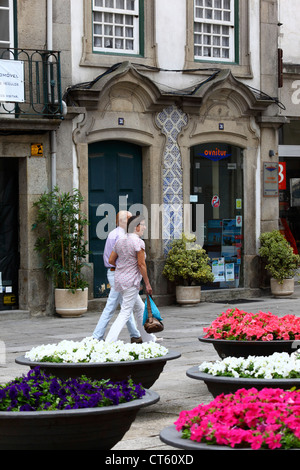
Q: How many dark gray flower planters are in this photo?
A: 5